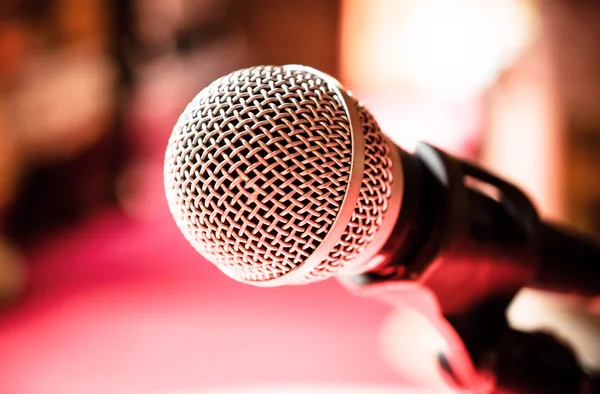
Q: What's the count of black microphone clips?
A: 1